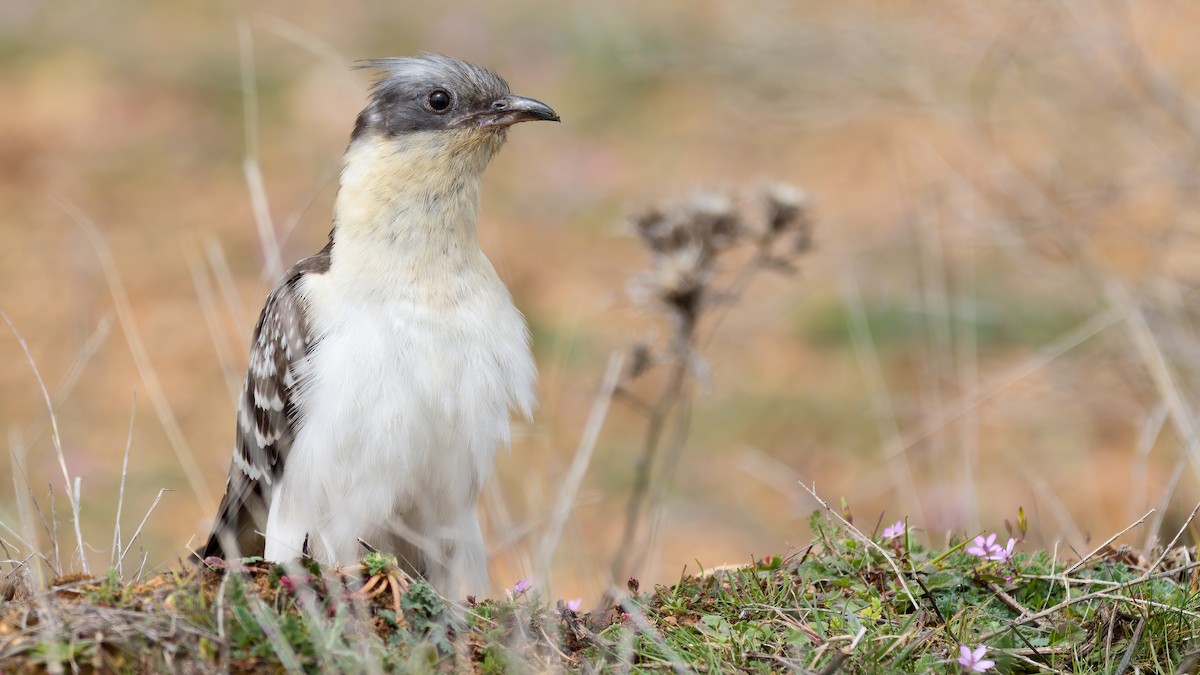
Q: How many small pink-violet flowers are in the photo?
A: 6